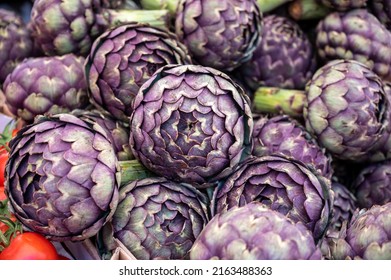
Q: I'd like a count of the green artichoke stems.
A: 6